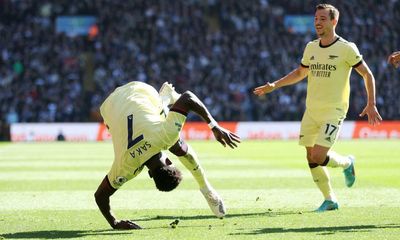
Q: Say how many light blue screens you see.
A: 2